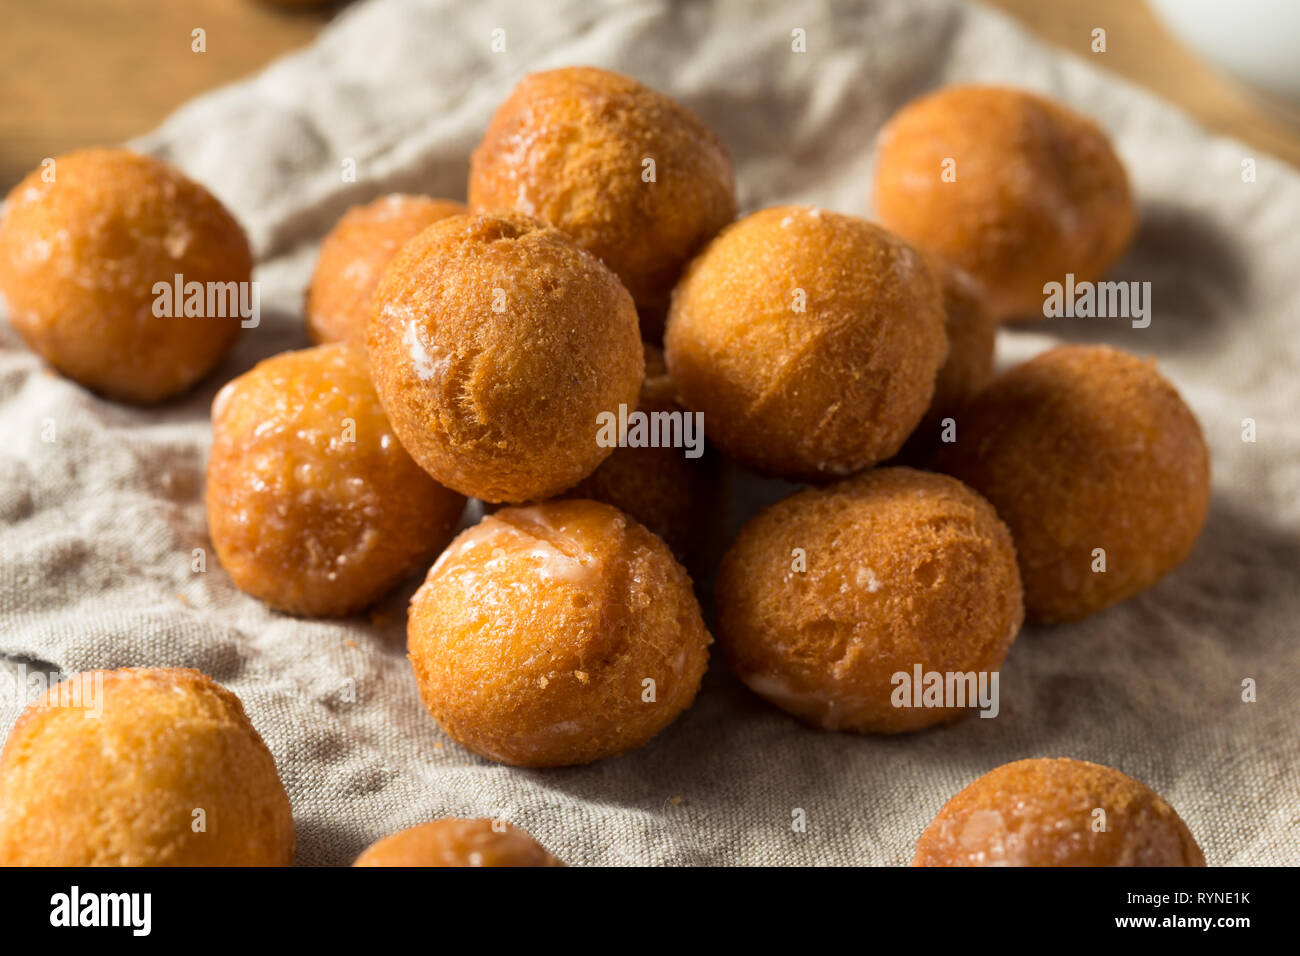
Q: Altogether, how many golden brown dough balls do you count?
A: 15